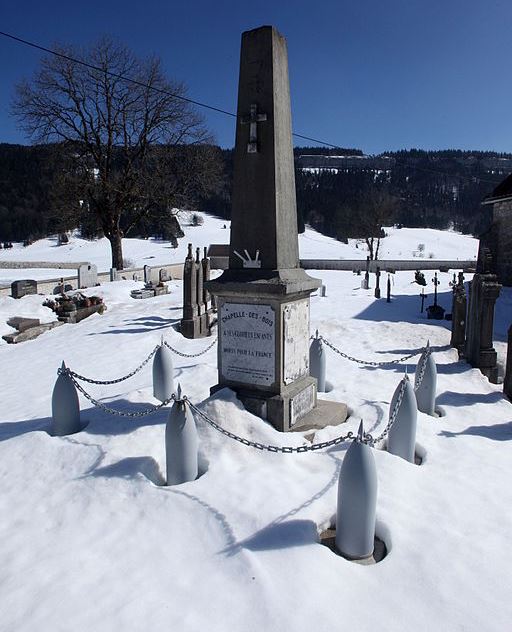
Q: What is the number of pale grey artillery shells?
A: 7